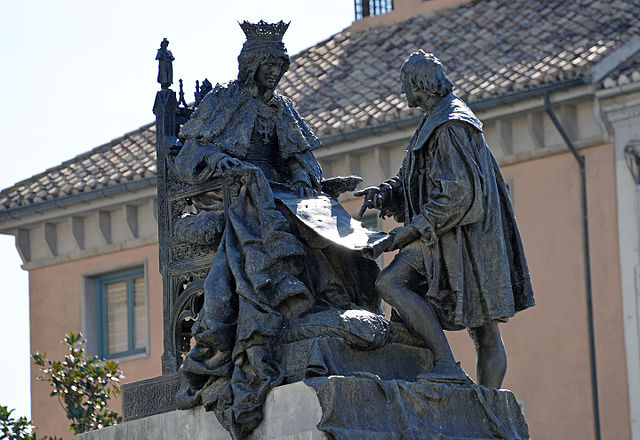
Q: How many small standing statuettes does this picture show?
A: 1